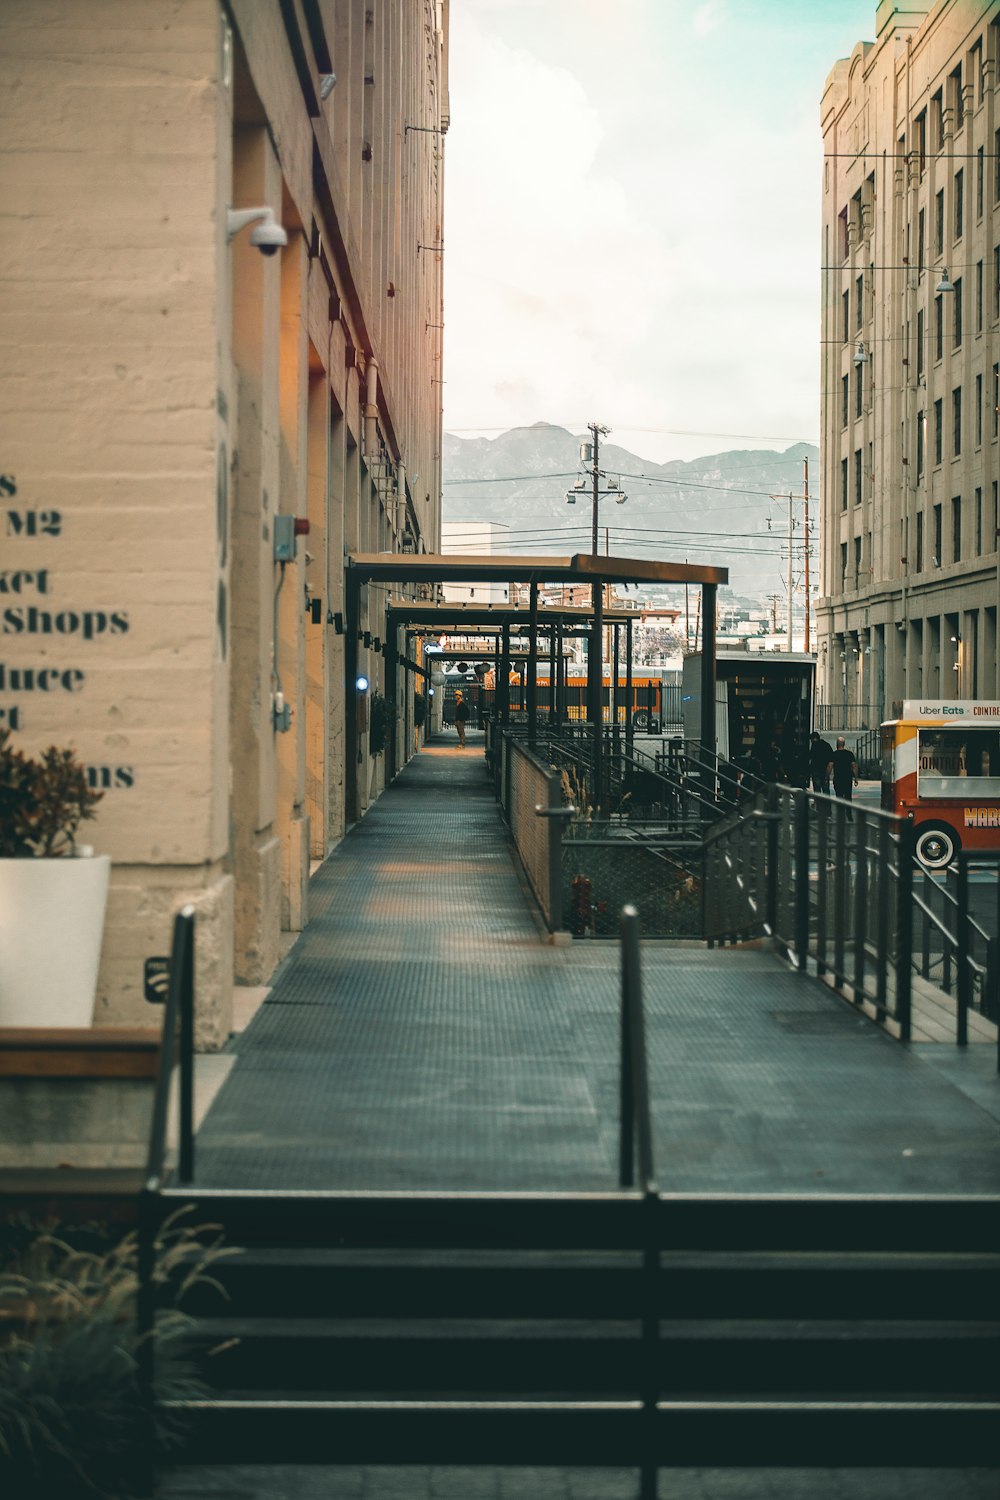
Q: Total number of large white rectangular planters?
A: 1